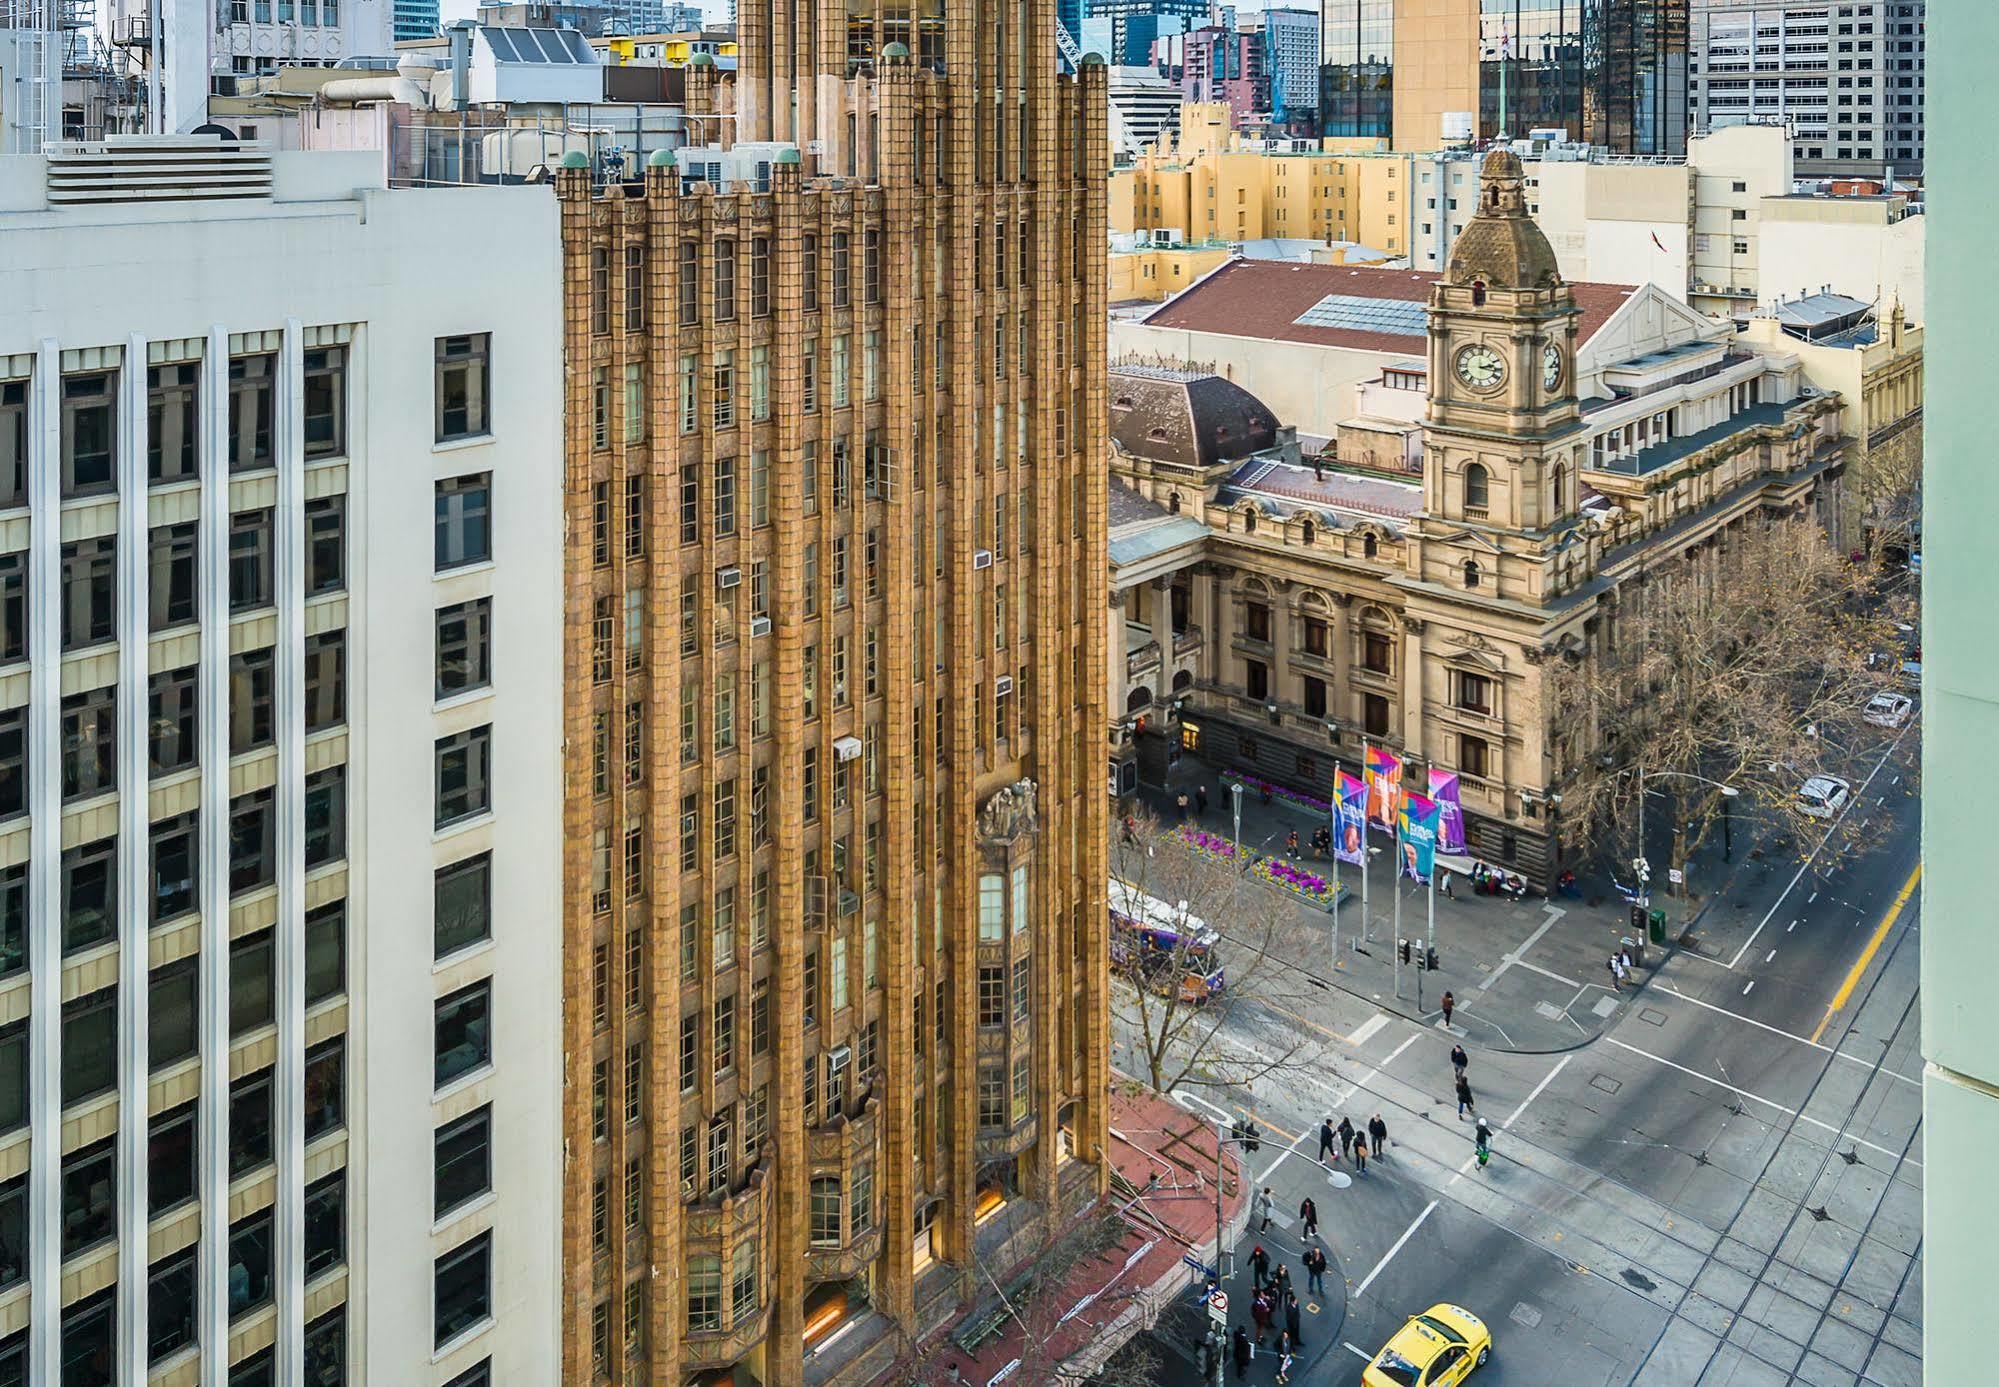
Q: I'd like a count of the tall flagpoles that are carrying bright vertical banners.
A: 4